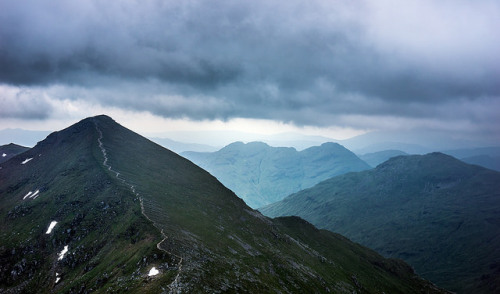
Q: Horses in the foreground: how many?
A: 0